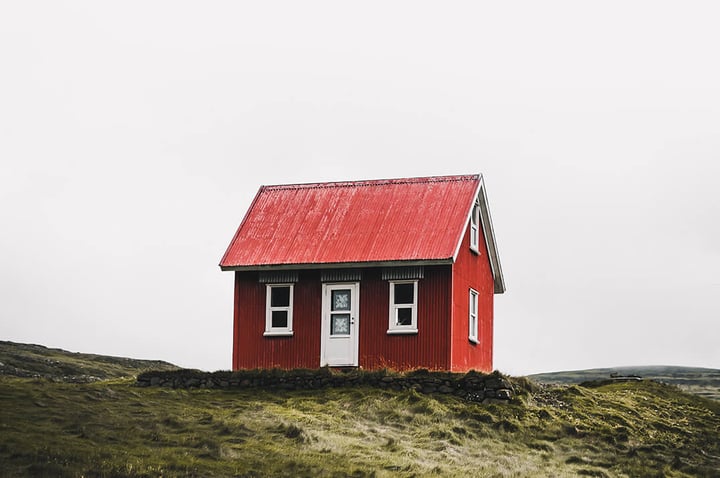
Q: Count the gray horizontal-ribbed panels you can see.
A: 3